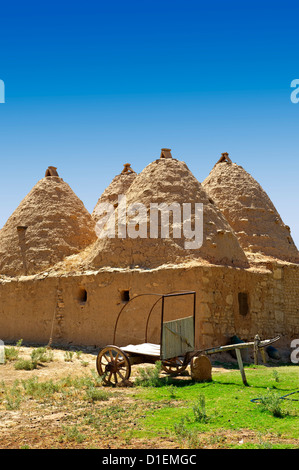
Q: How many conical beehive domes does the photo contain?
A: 4